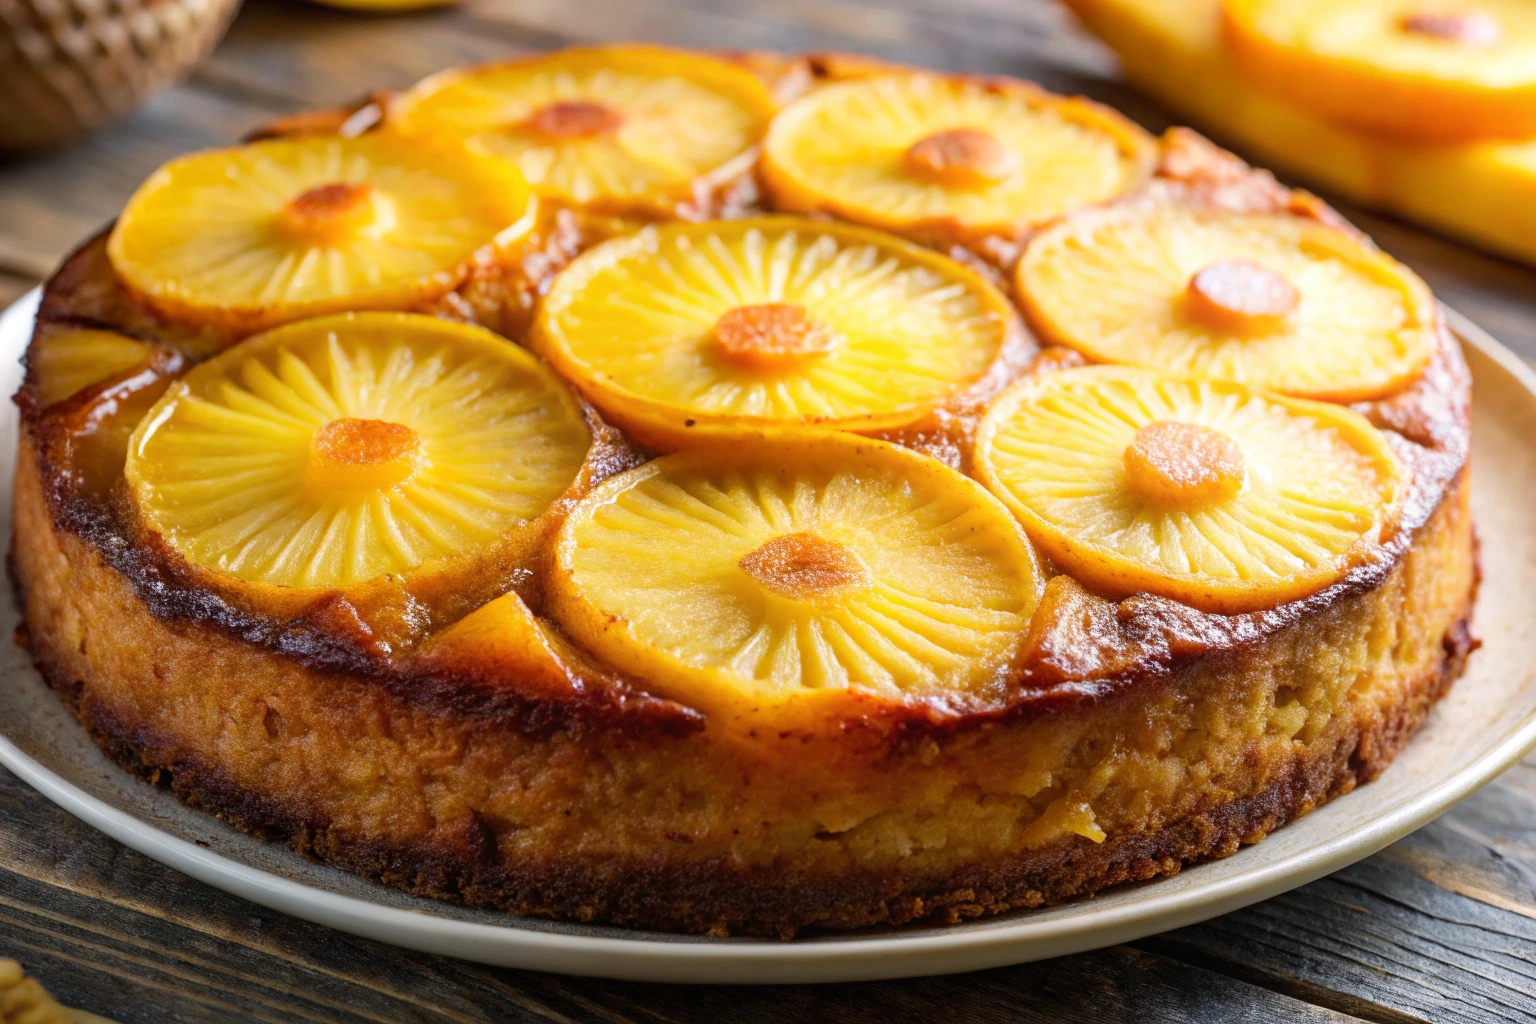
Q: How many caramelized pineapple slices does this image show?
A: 8